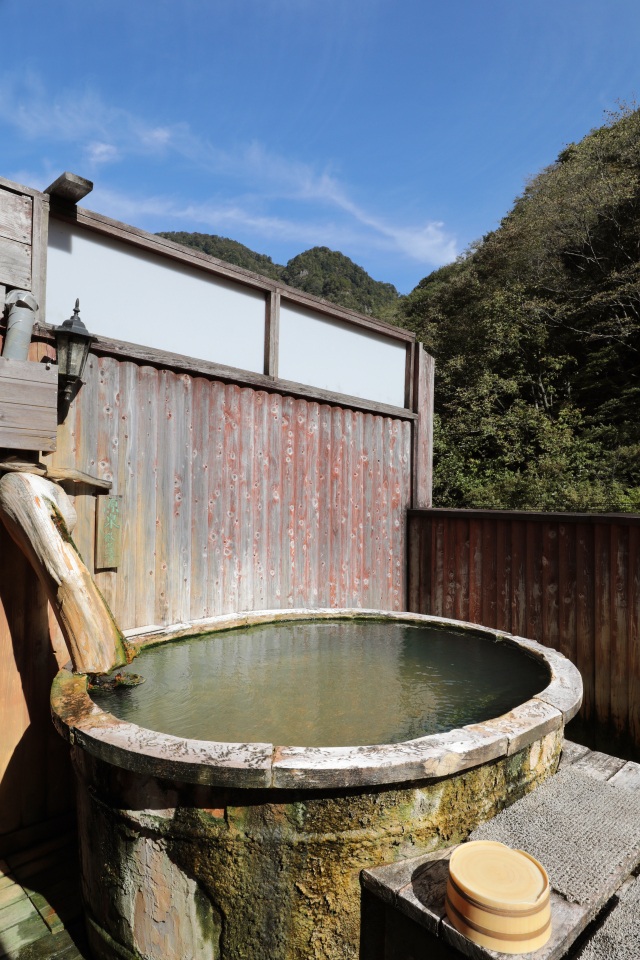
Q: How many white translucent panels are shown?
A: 2